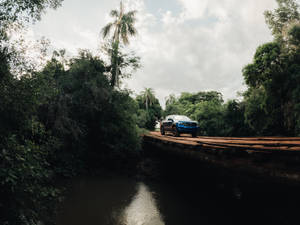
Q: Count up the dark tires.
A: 3